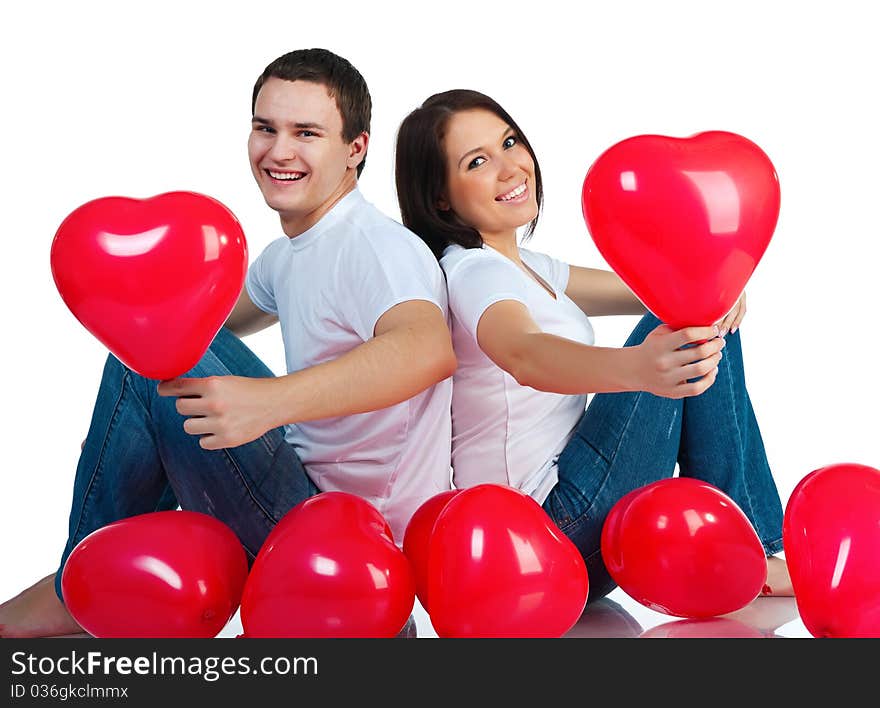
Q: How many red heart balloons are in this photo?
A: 8